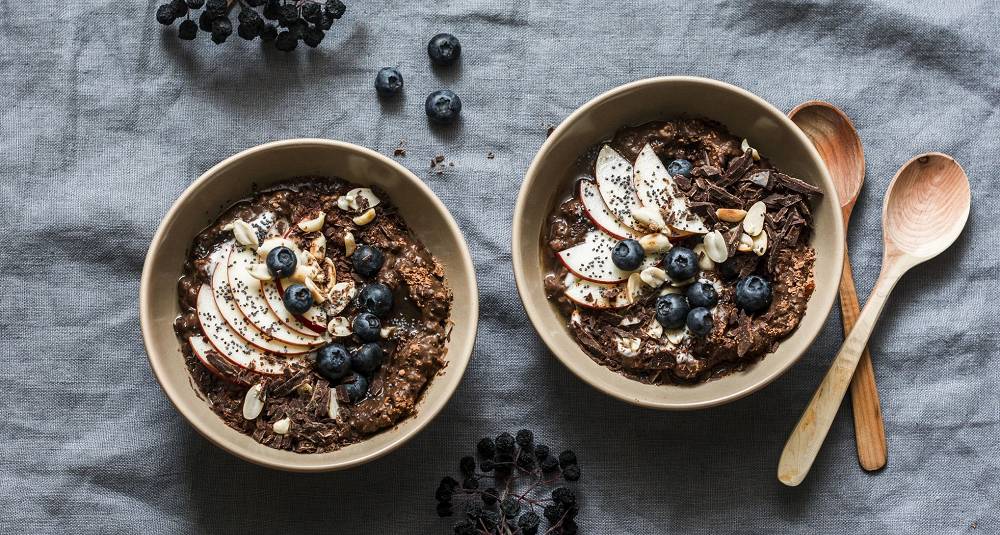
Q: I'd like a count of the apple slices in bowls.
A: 11